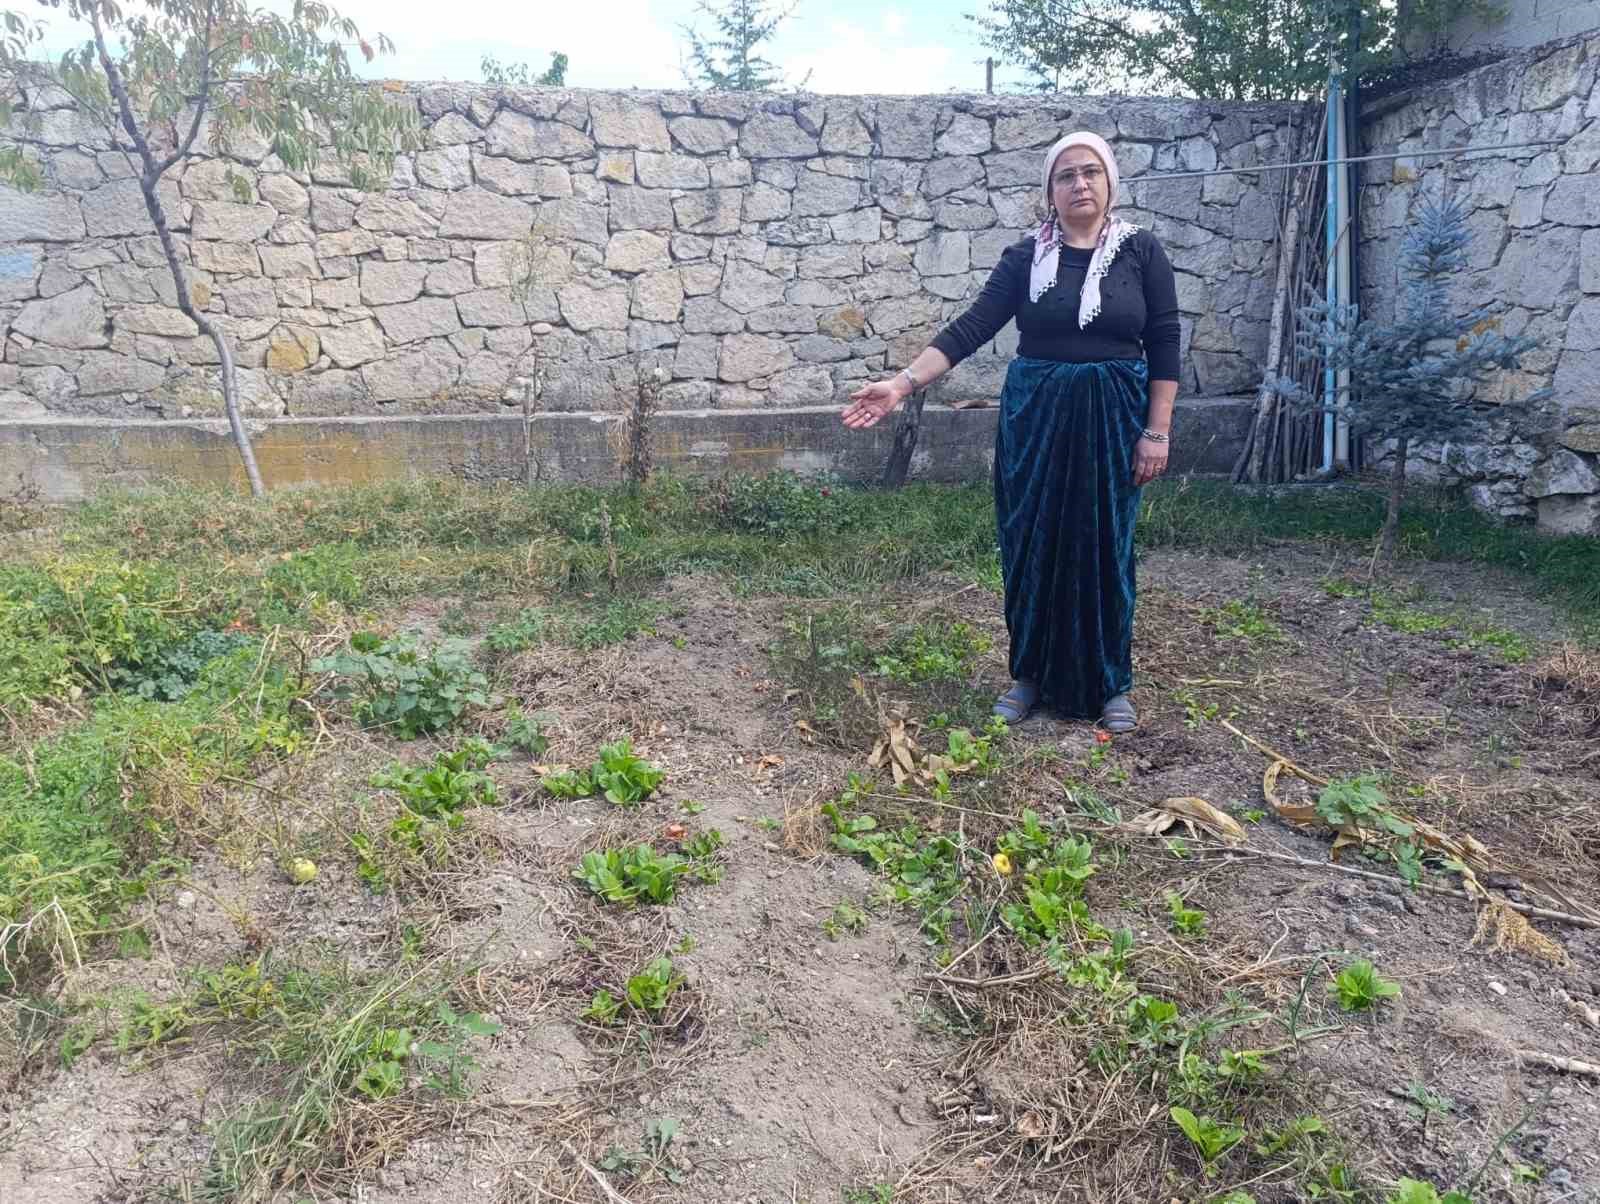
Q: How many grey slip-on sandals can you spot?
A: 2